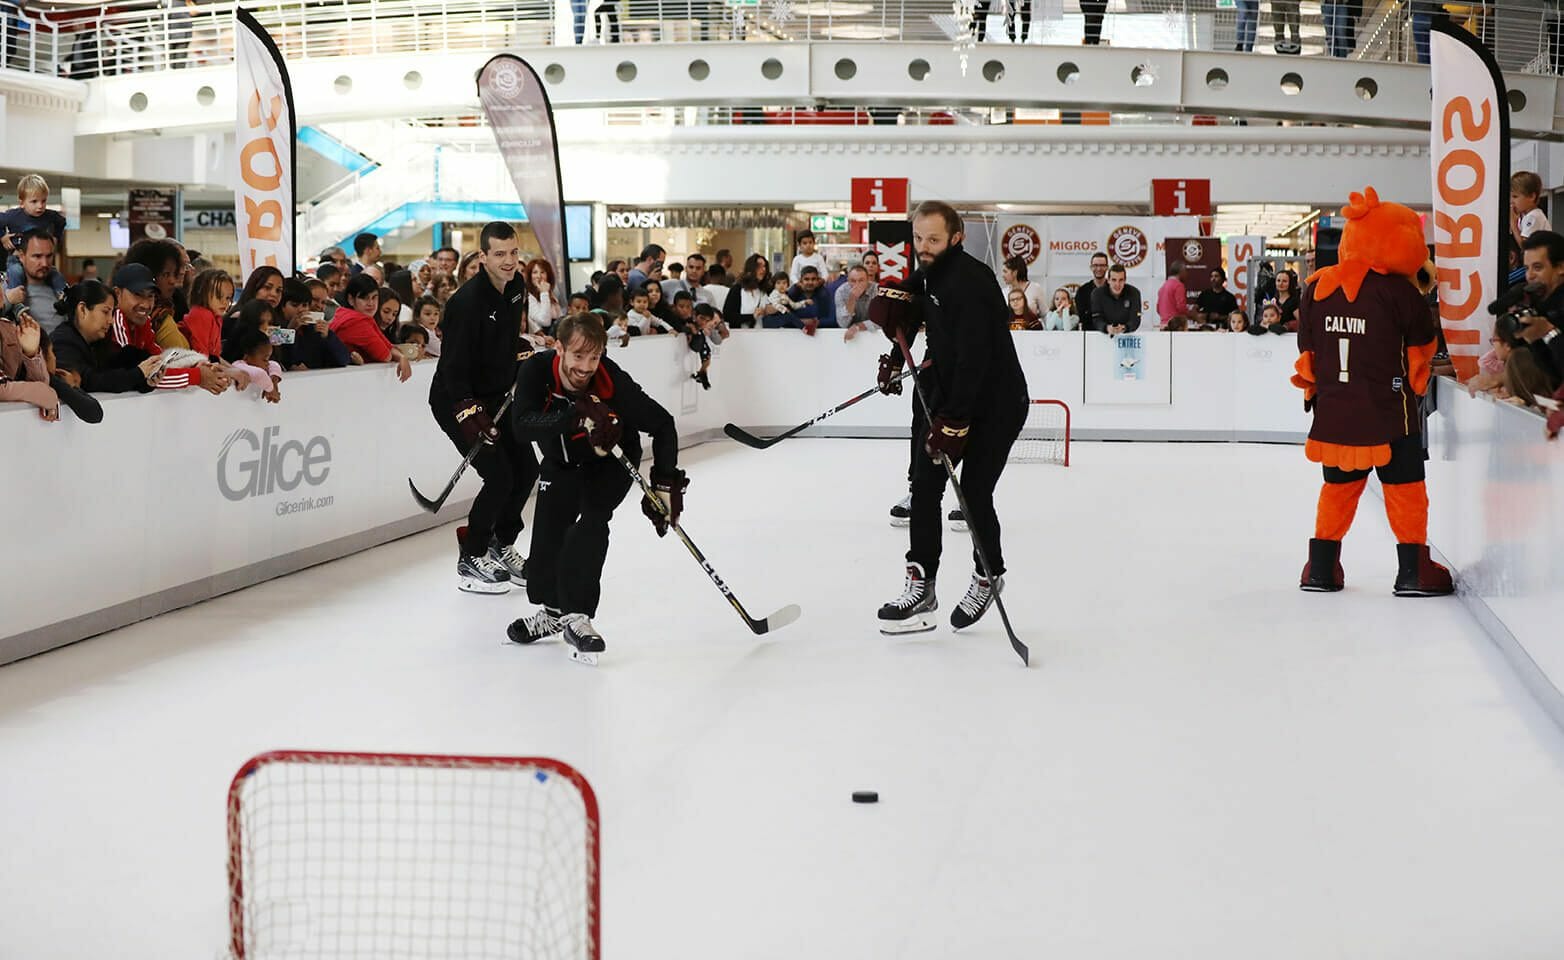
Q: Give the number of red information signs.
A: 2